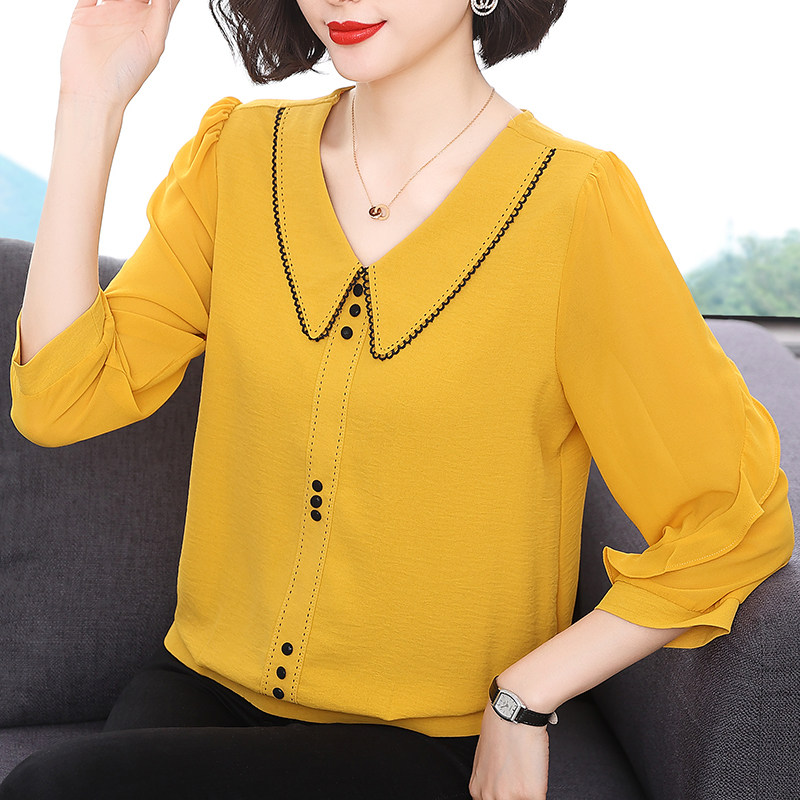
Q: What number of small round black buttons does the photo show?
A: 9